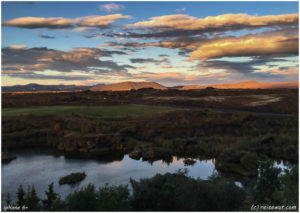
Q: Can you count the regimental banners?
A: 0